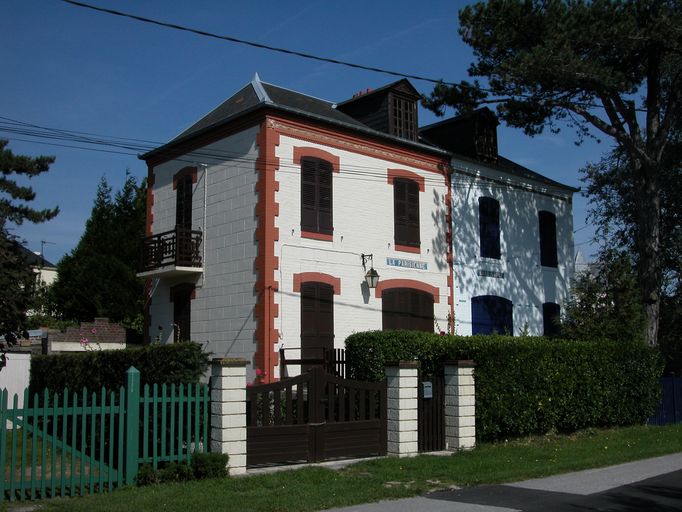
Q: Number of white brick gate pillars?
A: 3